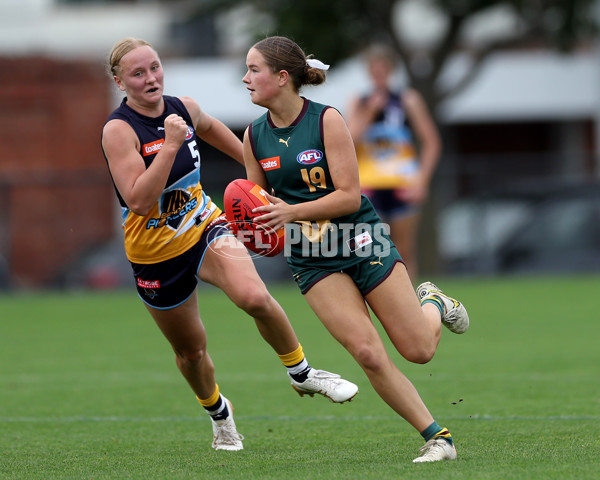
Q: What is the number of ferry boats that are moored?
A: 0